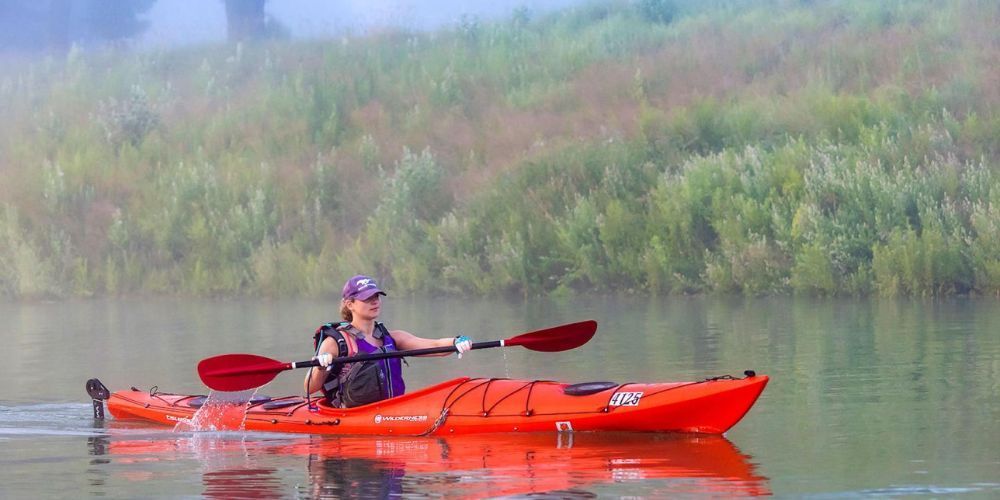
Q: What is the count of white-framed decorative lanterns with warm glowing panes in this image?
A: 0